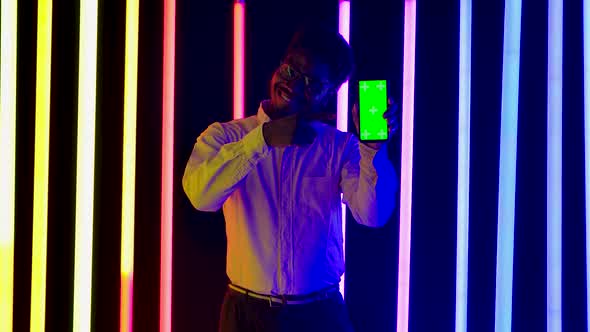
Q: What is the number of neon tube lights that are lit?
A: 12